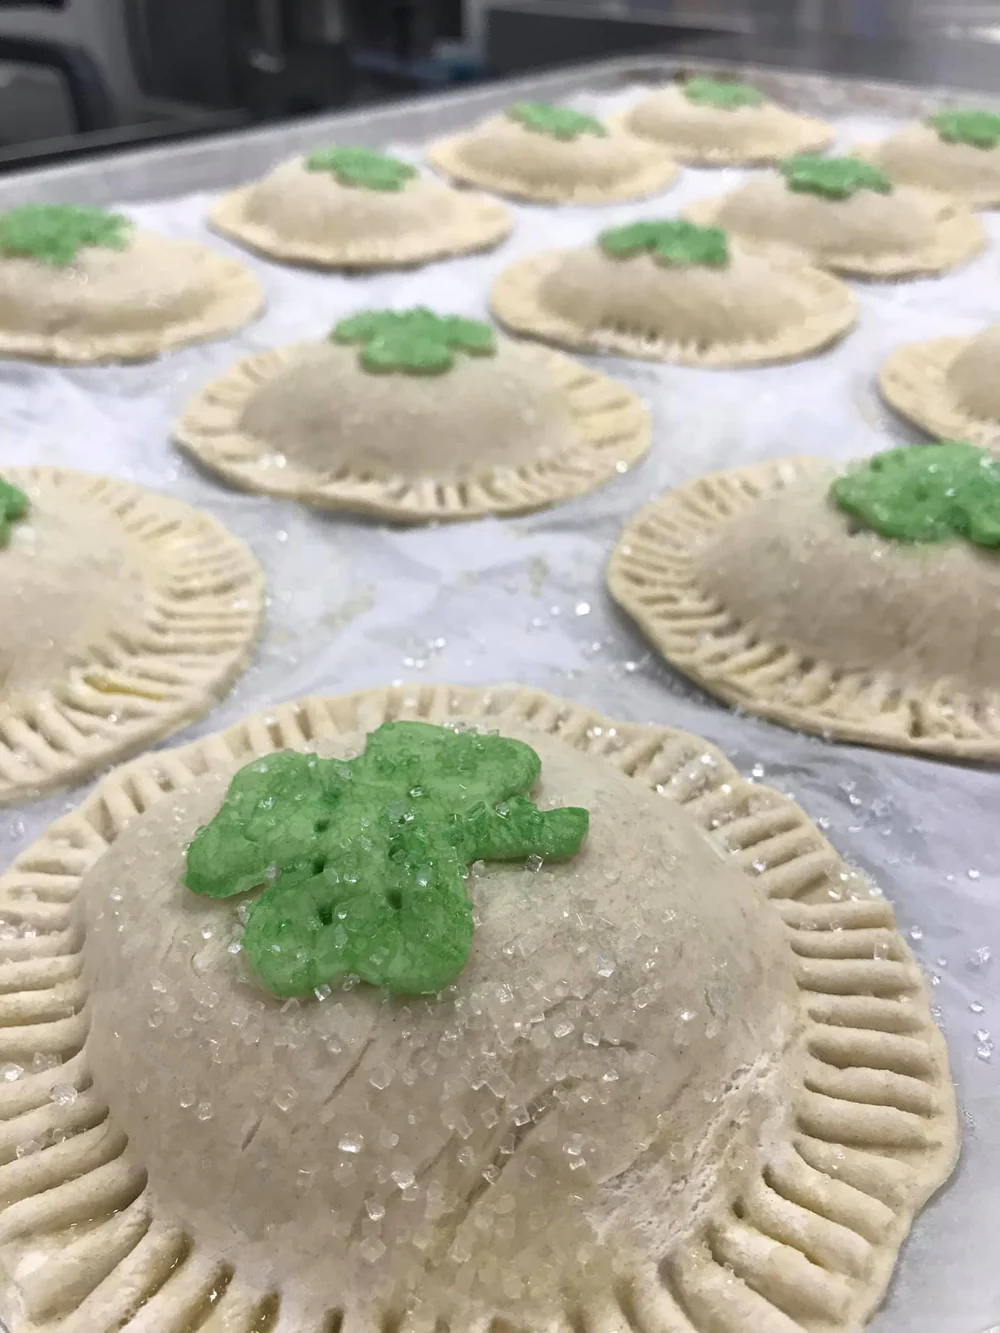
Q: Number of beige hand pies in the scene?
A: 12